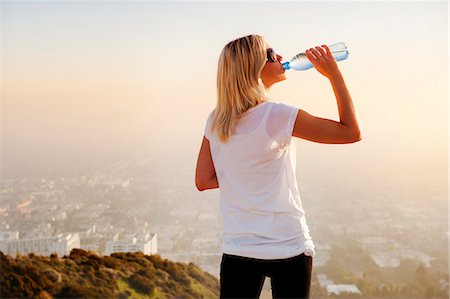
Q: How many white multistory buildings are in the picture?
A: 2